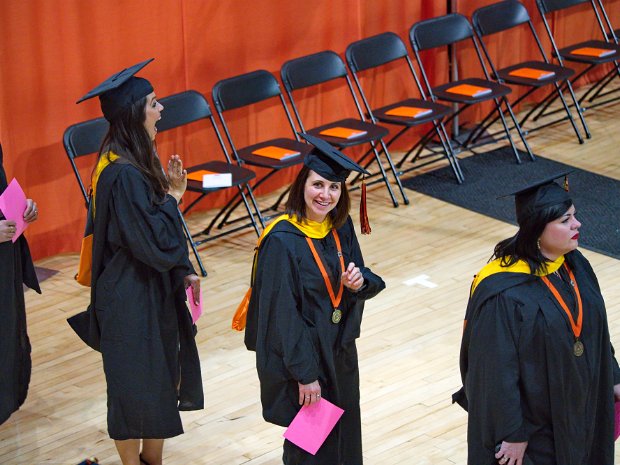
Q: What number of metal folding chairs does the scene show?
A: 9